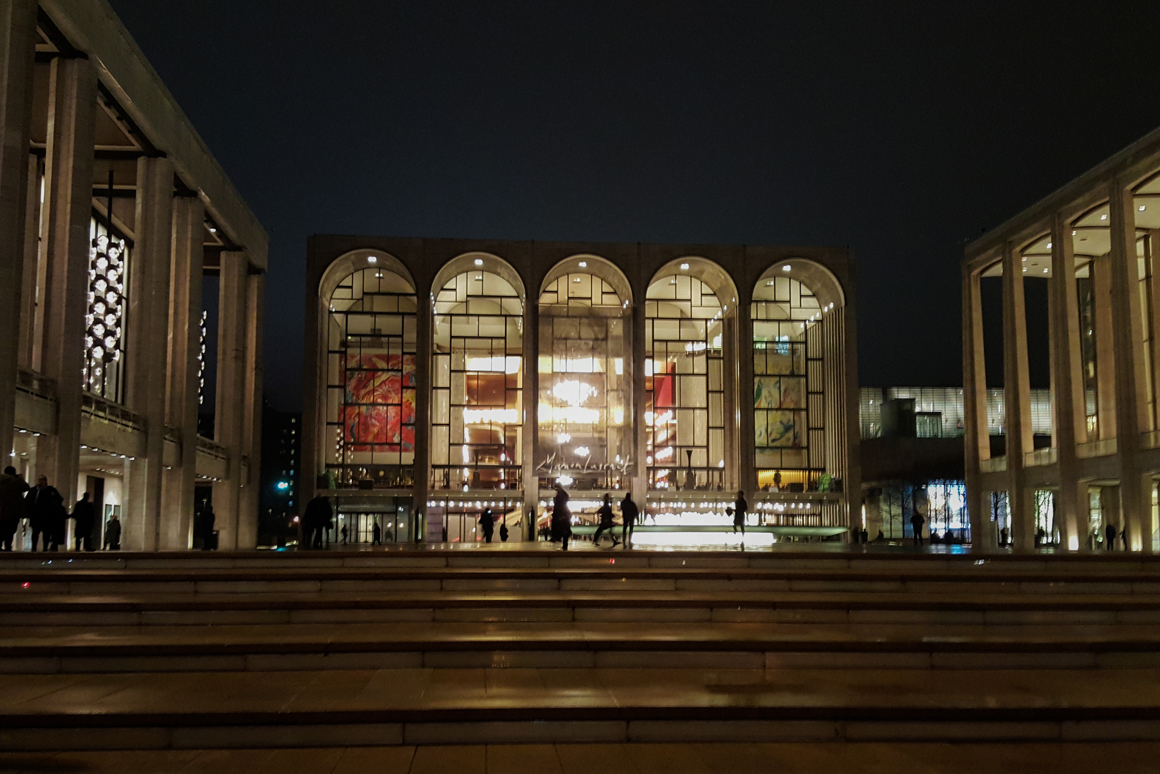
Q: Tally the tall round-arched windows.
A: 5